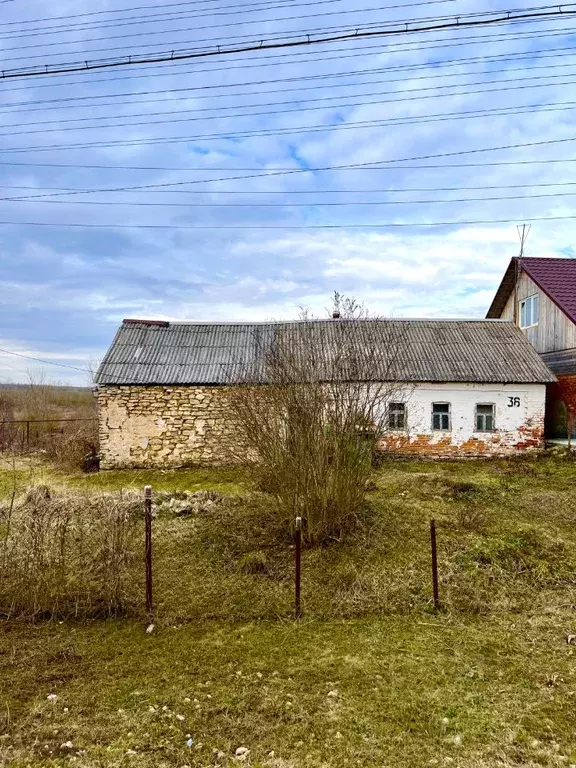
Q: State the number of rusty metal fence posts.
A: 3